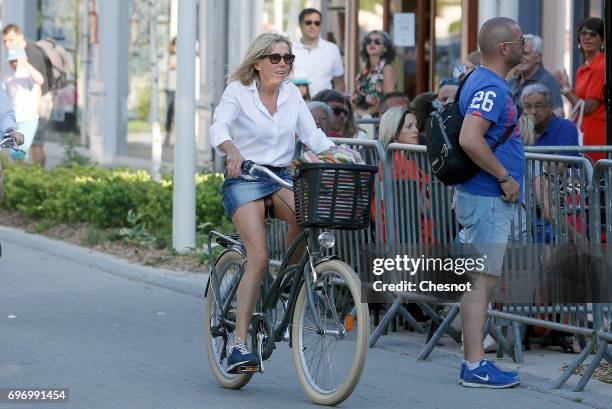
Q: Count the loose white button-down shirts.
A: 1